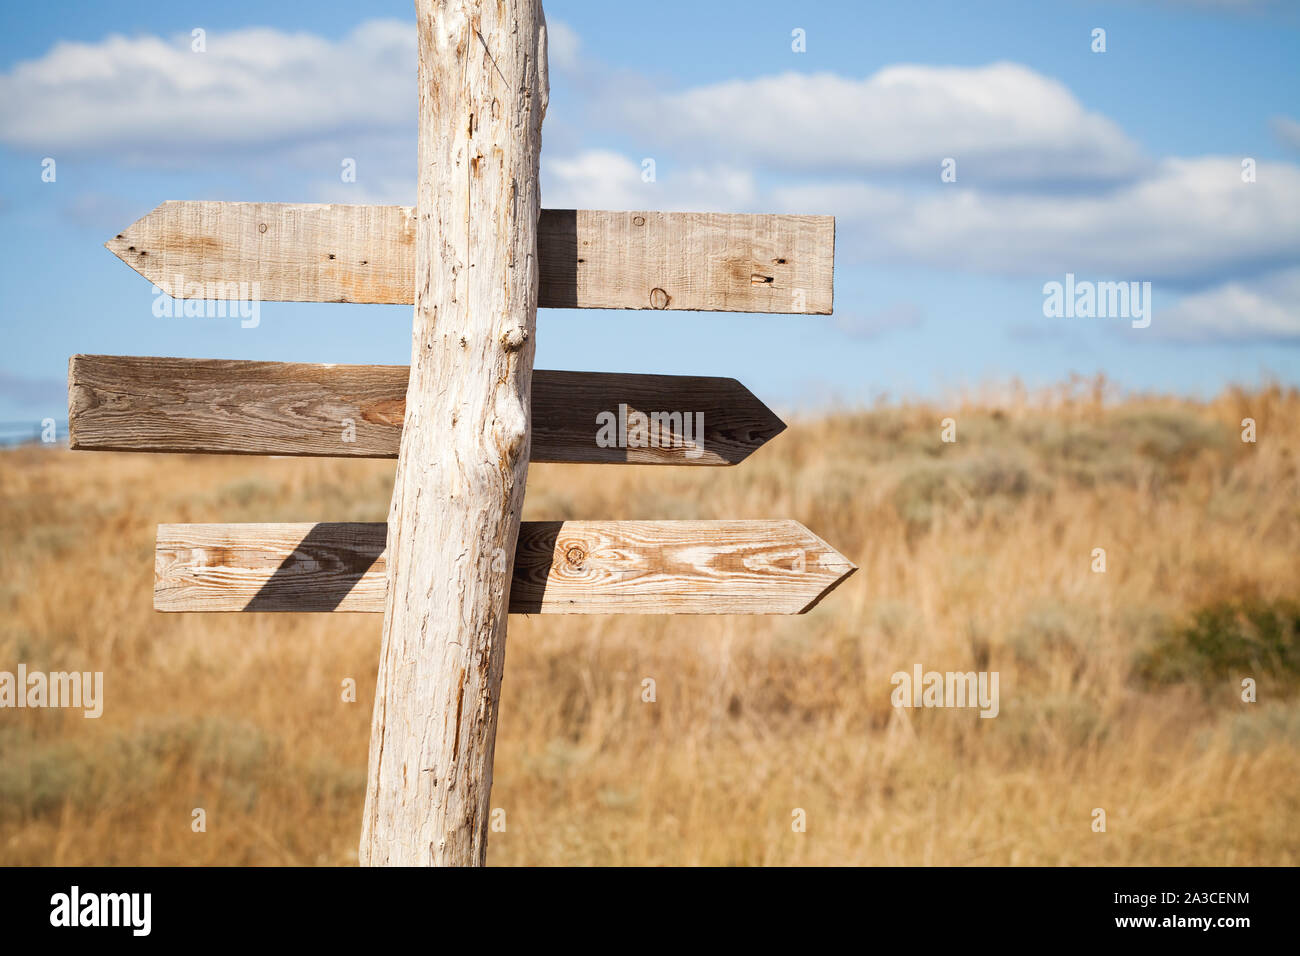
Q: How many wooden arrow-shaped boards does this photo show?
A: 3